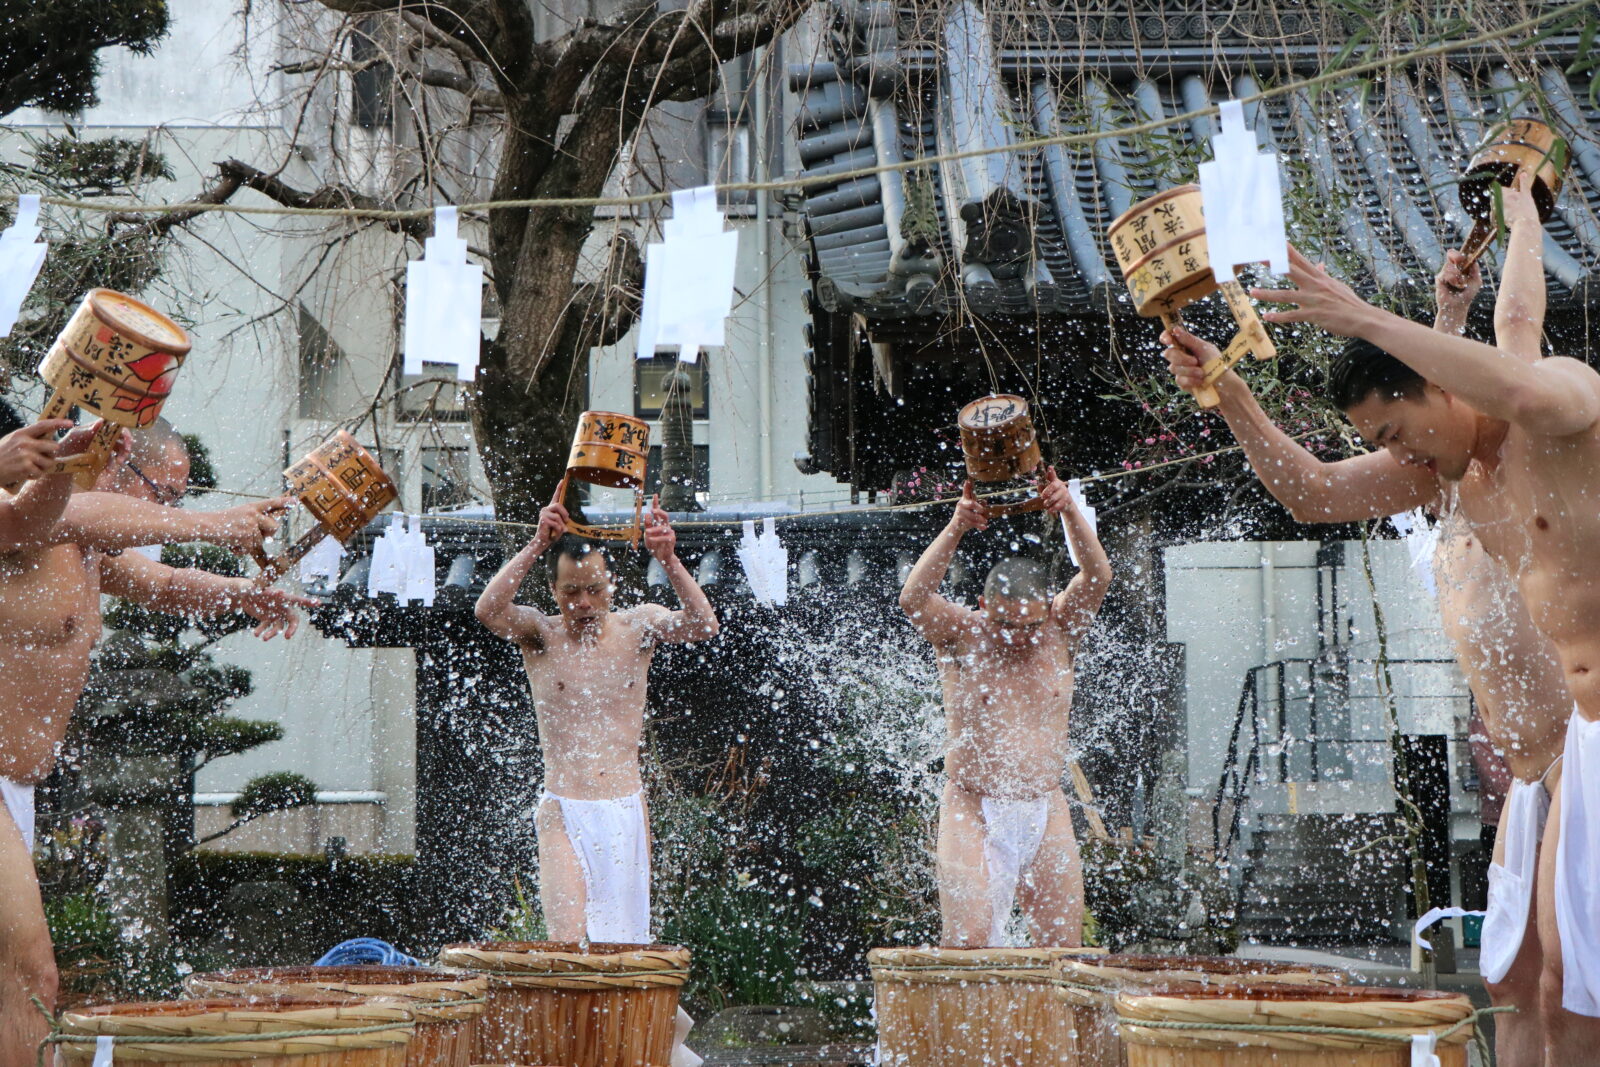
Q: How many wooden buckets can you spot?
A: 12